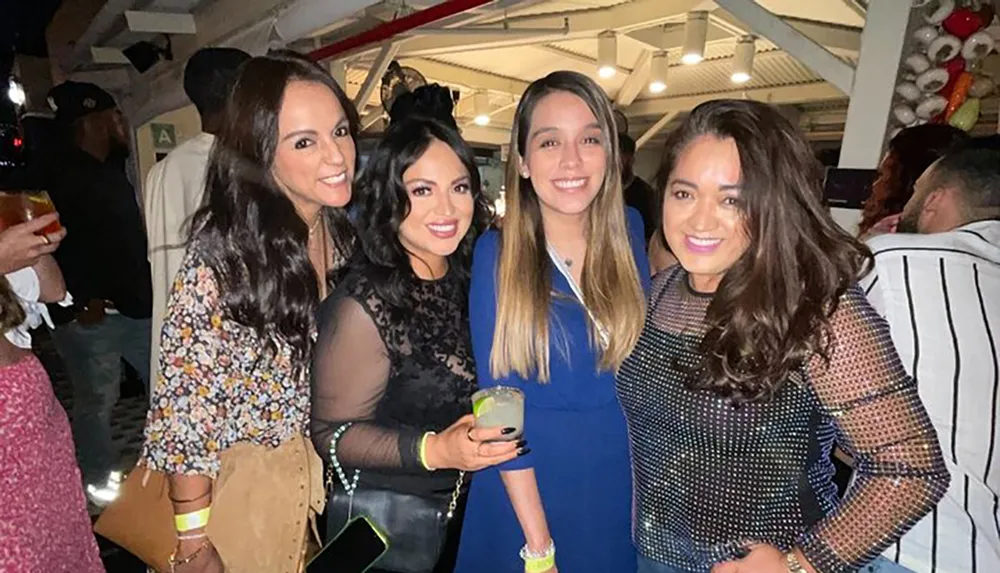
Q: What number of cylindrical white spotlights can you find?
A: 5